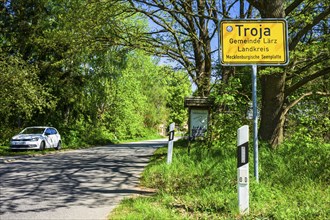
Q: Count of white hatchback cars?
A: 1